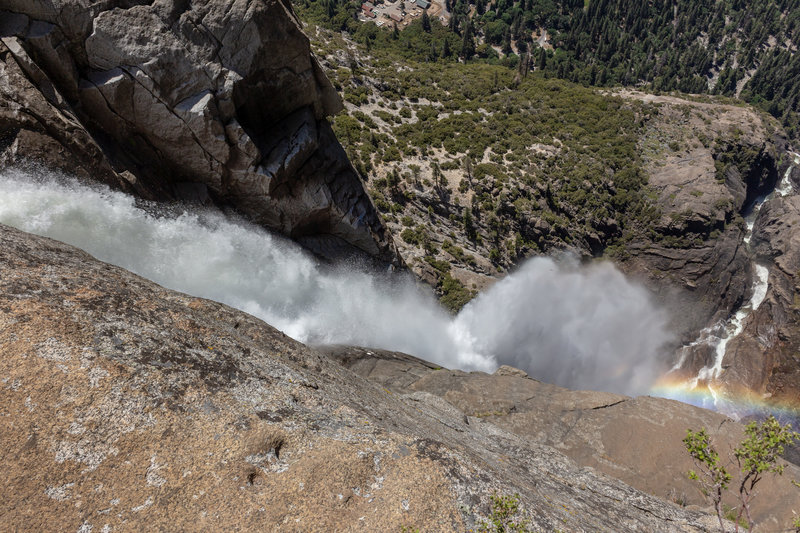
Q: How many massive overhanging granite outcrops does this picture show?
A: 1